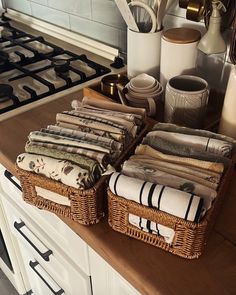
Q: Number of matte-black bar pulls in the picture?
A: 3